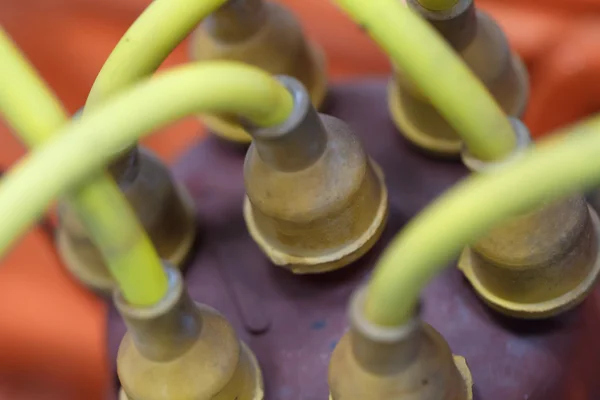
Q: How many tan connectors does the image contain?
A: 7